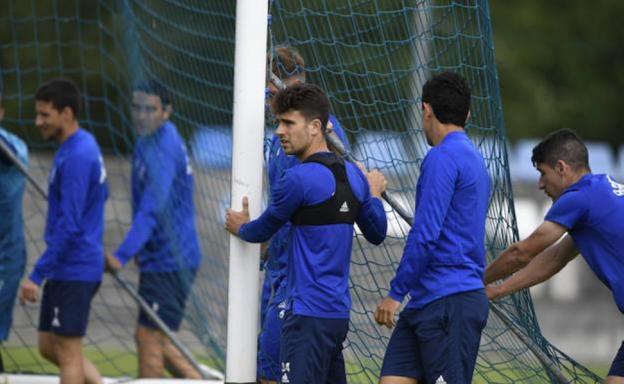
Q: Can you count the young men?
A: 7